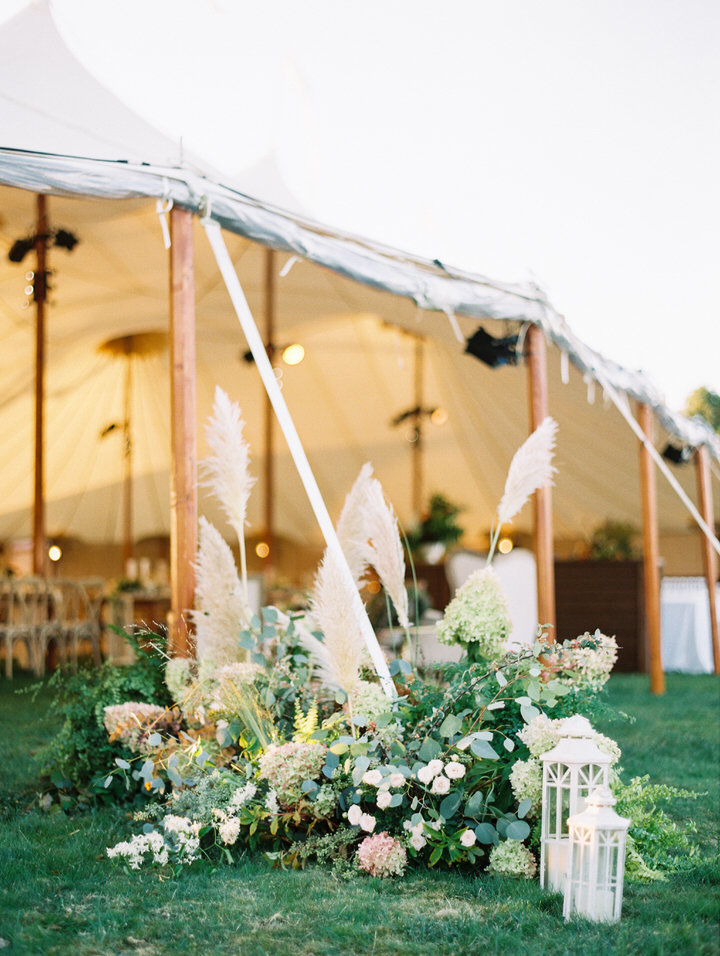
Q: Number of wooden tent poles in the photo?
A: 8